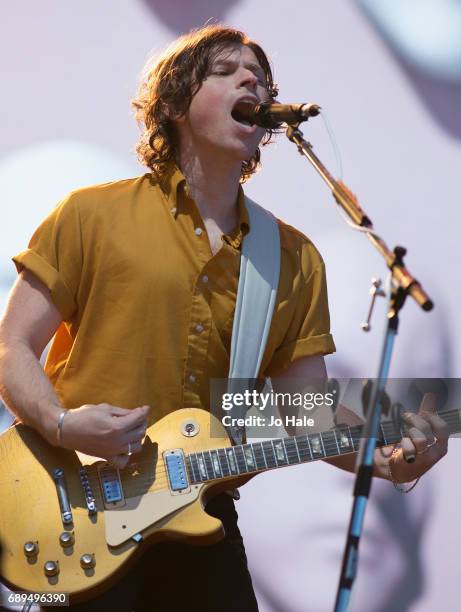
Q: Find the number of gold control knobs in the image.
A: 4